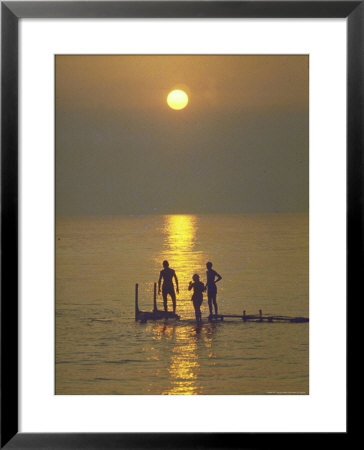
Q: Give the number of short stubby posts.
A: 2